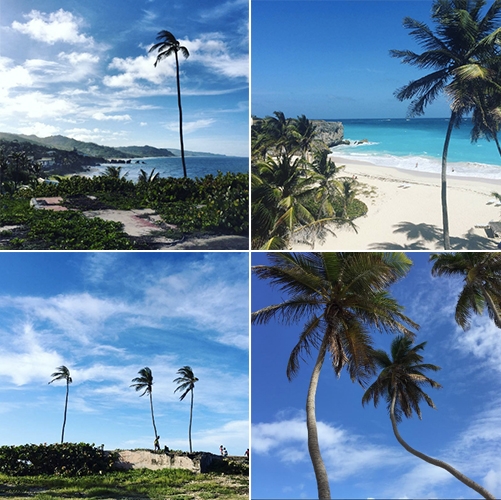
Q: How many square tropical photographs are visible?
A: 4